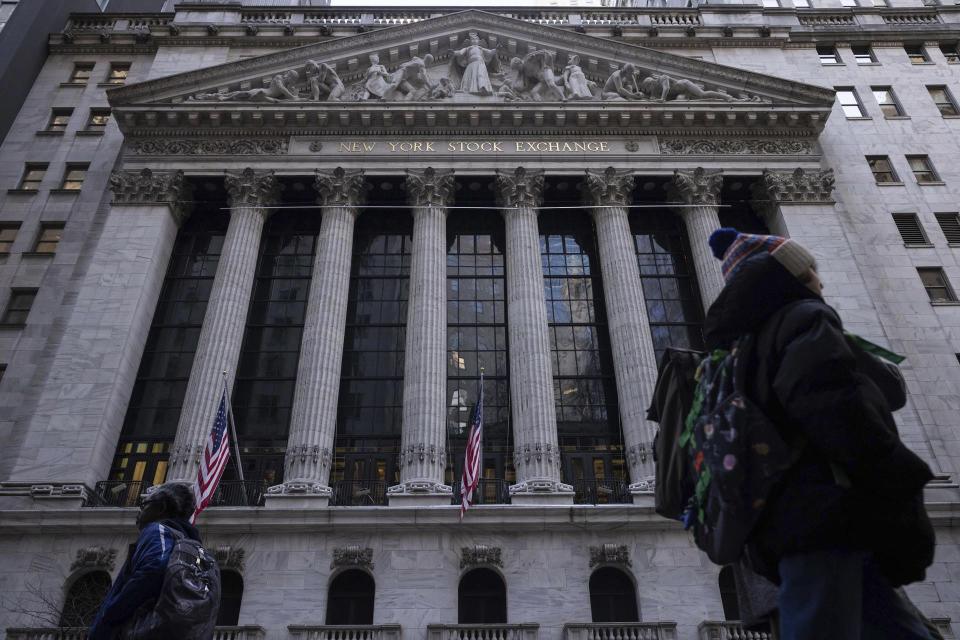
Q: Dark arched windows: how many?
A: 6